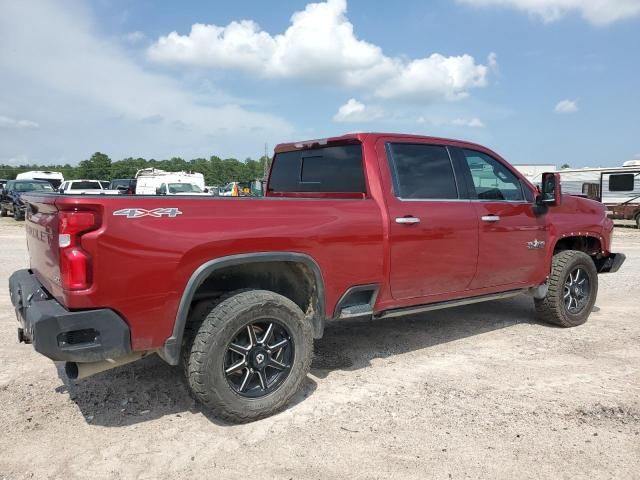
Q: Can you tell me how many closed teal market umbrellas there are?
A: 0